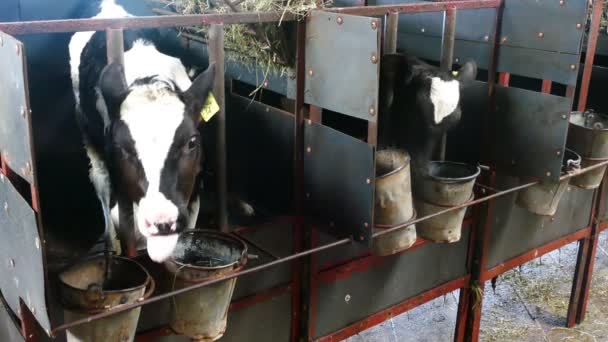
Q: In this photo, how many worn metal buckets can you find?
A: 6